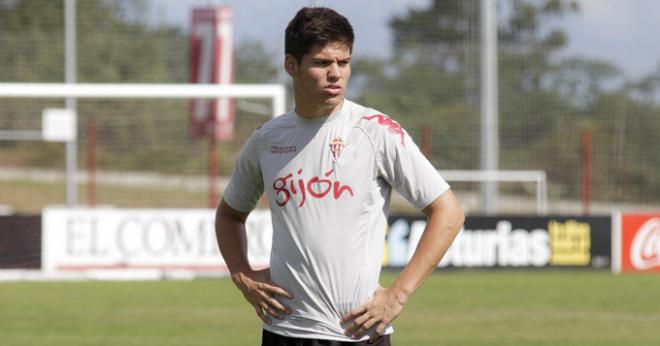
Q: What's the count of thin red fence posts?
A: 4